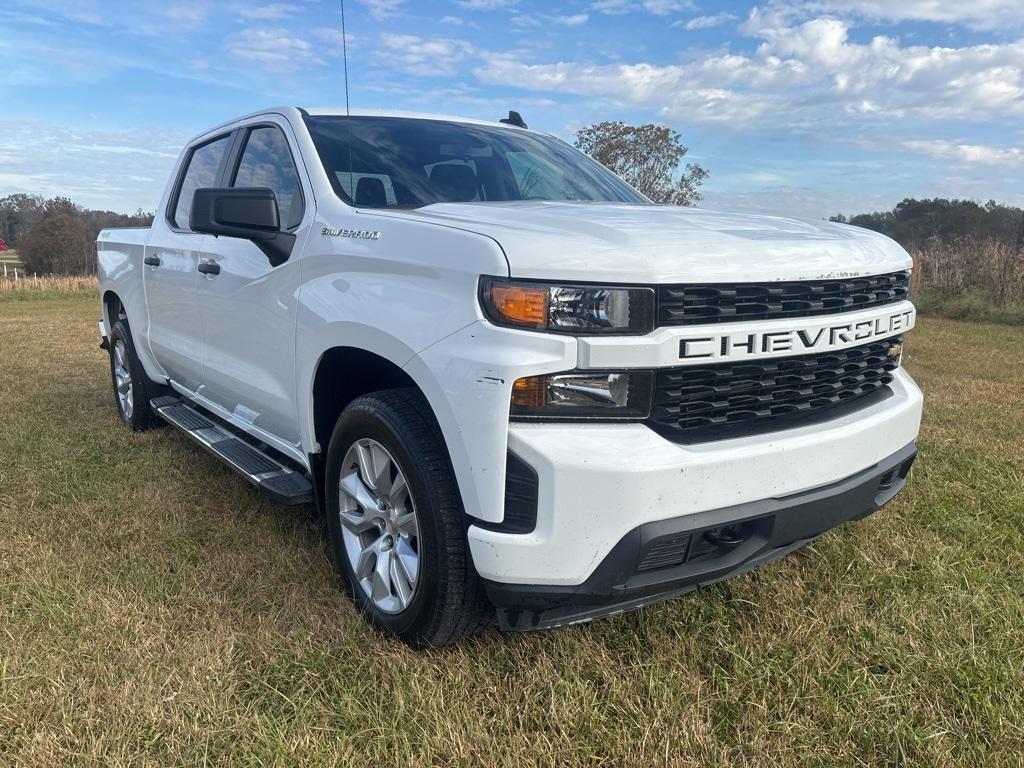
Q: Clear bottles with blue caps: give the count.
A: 0